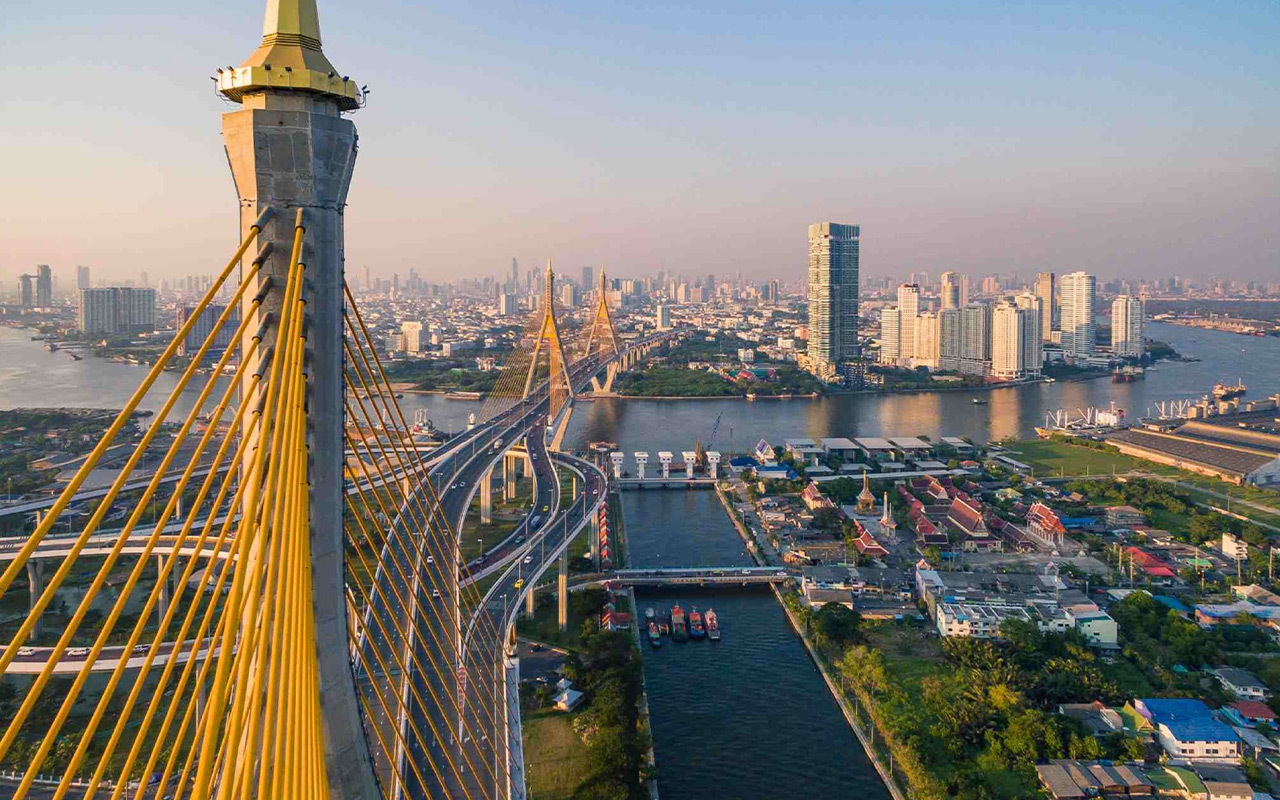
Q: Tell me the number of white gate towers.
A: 5